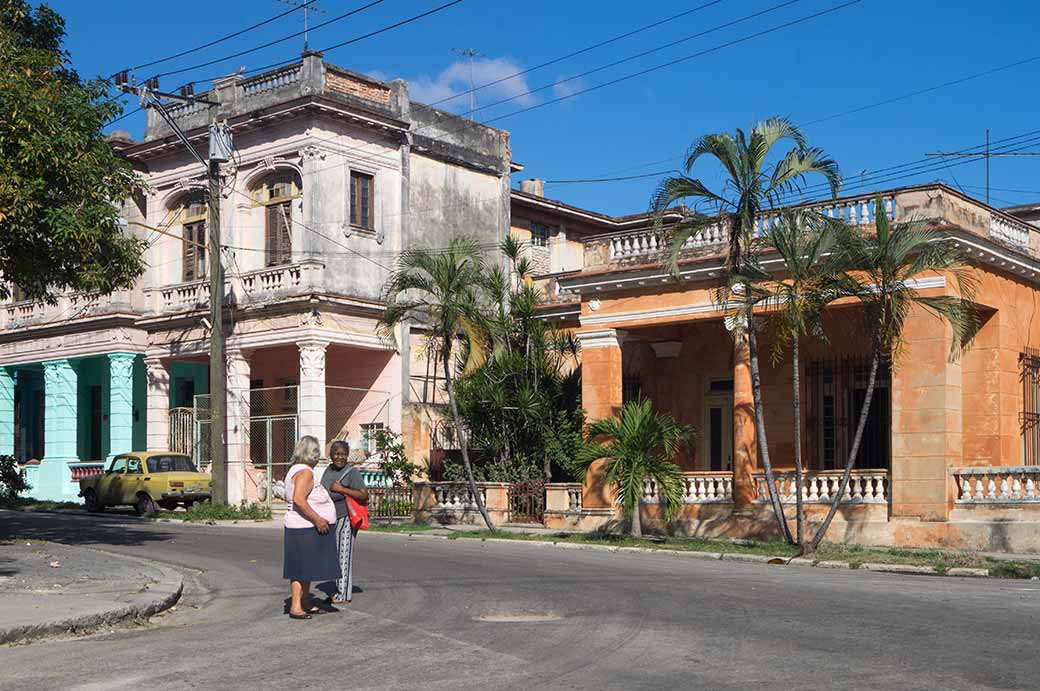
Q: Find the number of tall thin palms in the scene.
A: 4